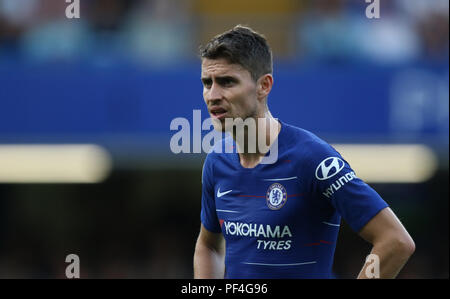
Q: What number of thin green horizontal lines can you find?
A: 0